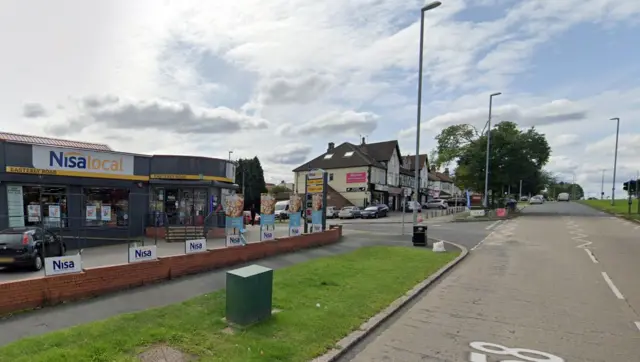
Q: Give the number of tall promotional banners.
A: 4